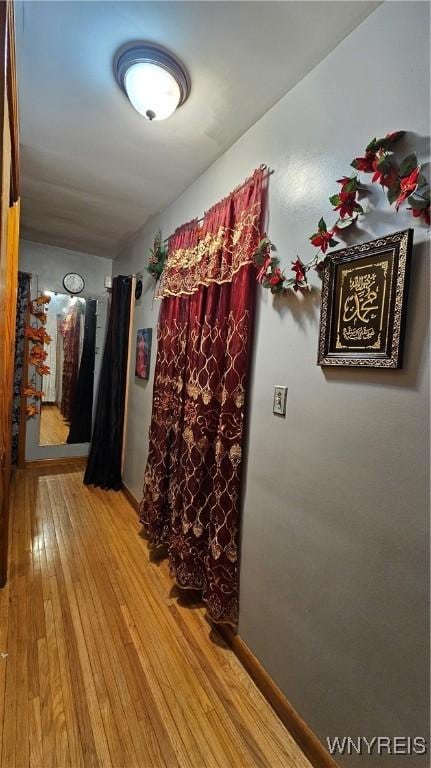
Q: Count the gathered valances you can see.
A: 1